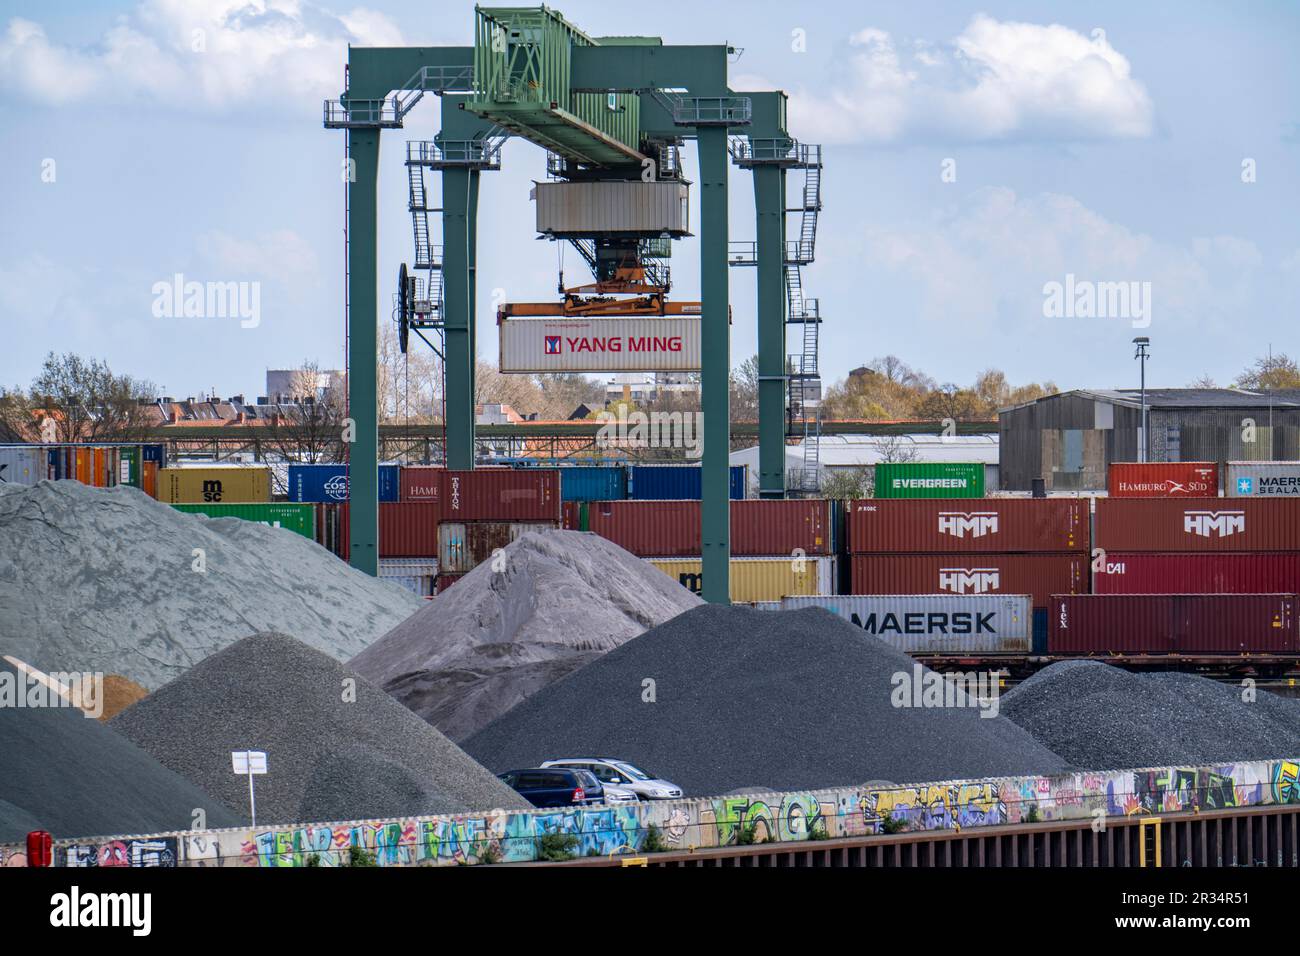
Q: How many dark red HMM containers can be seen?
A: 3